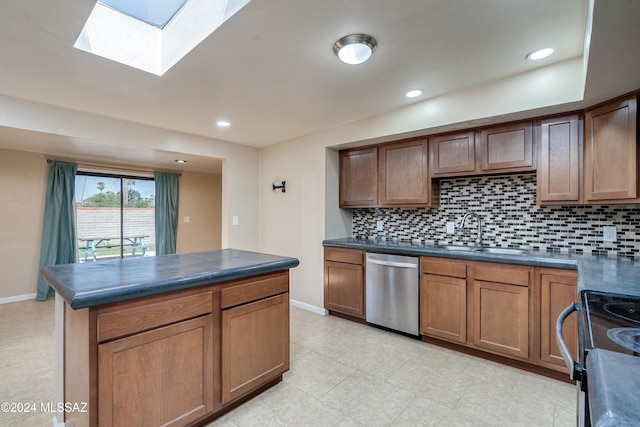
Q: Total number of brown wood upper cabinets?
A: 6